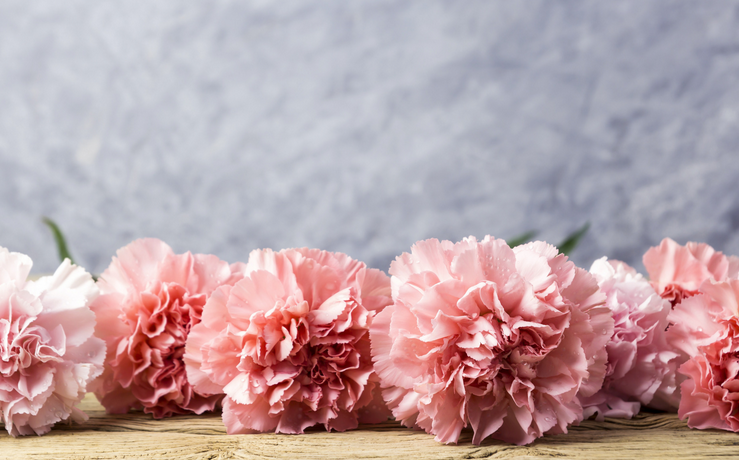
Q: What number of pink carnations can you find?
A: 7